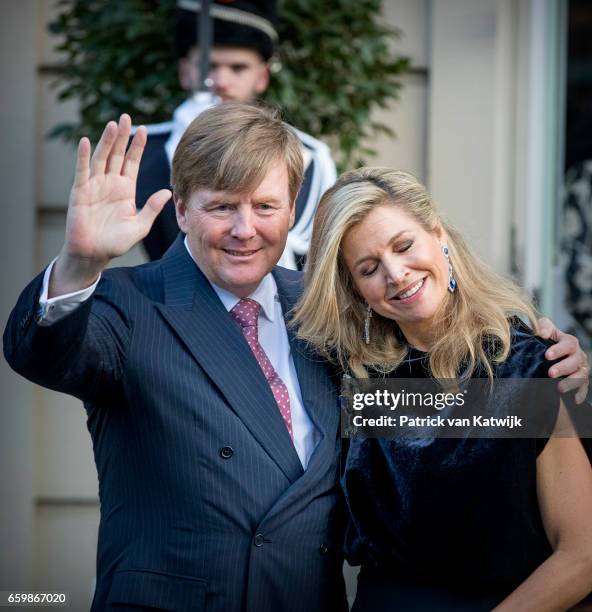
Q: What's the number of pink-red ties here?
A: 1